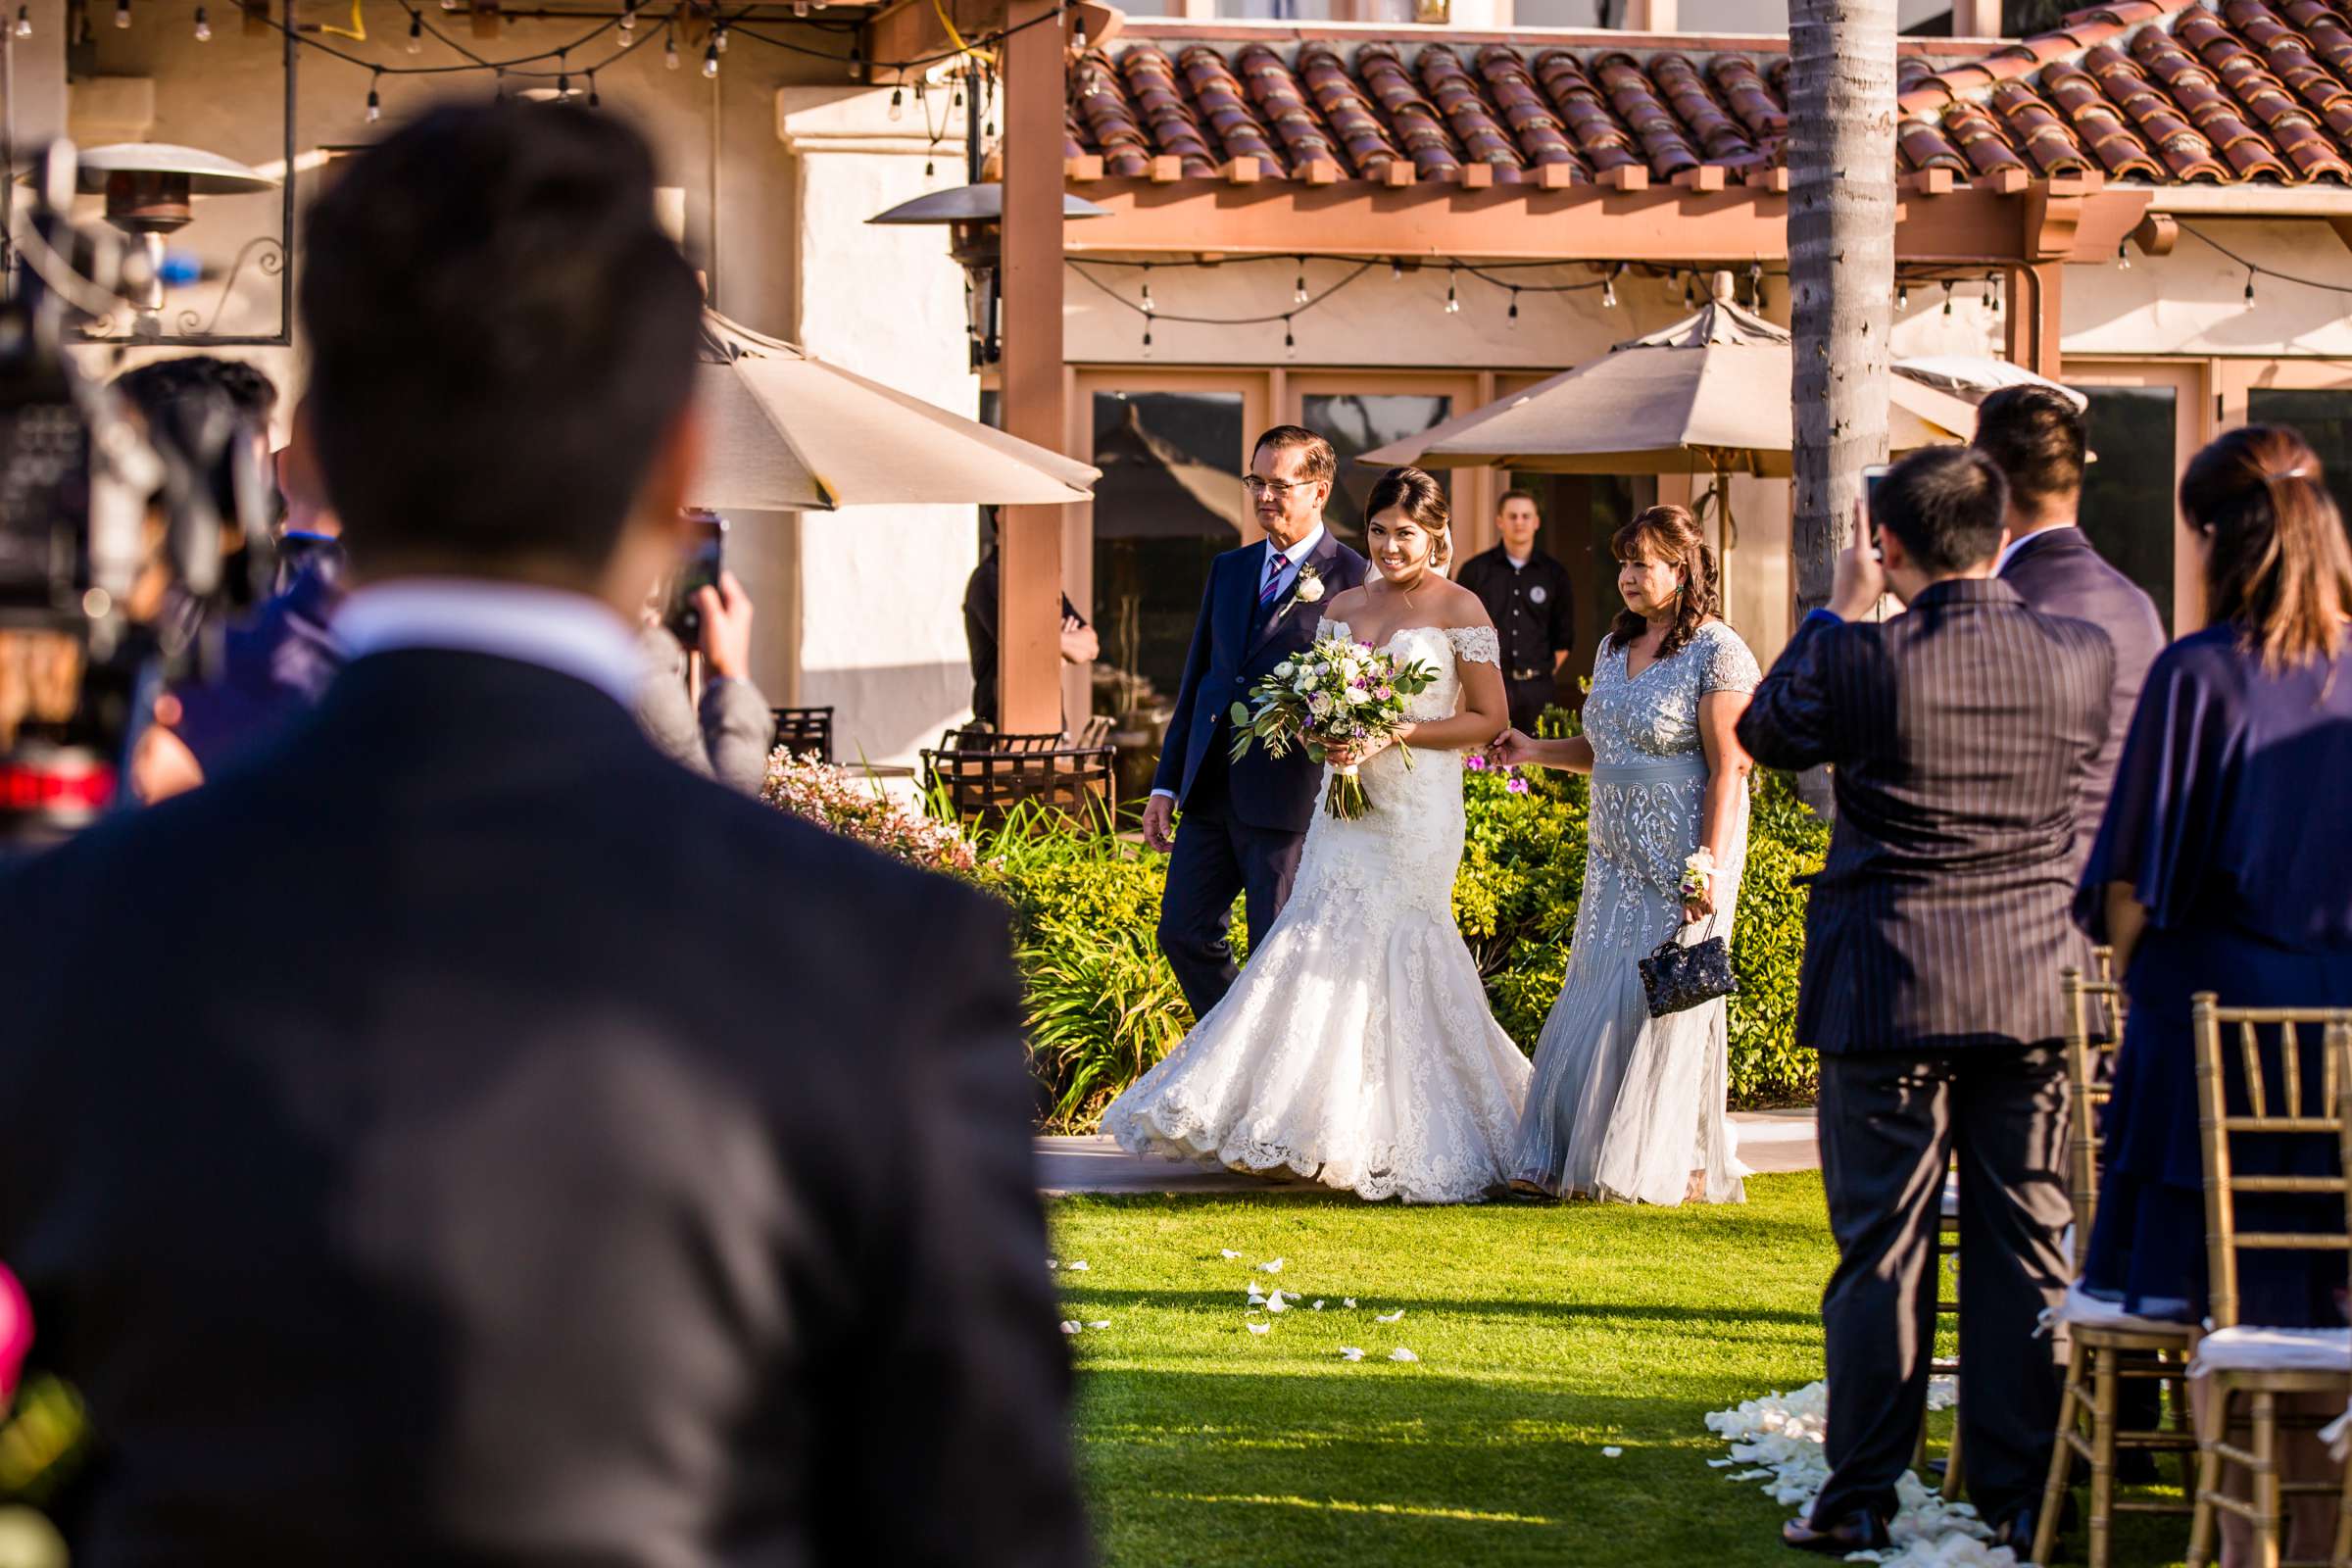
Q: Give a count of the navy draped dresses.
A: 1